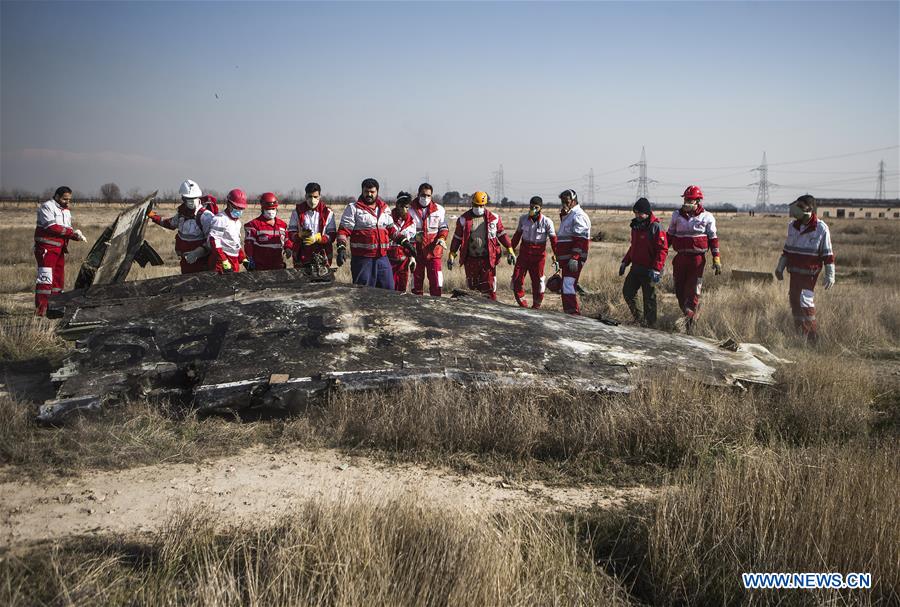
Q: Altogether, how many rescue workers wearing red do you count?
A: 14